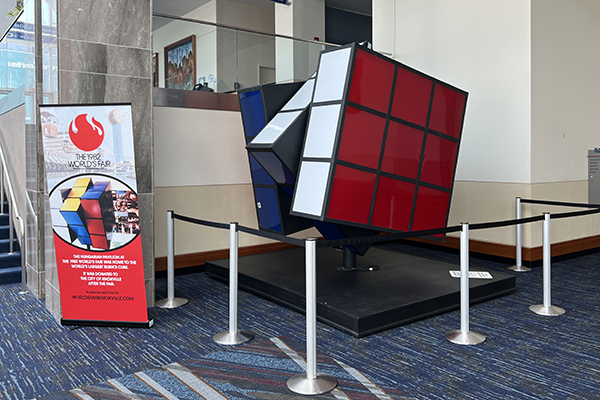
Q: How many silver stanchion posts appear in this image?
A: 6